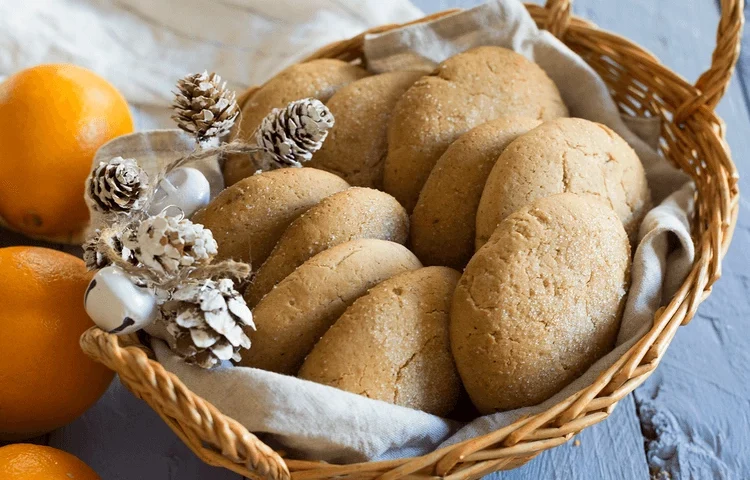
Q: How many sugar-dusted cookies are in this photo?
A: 10